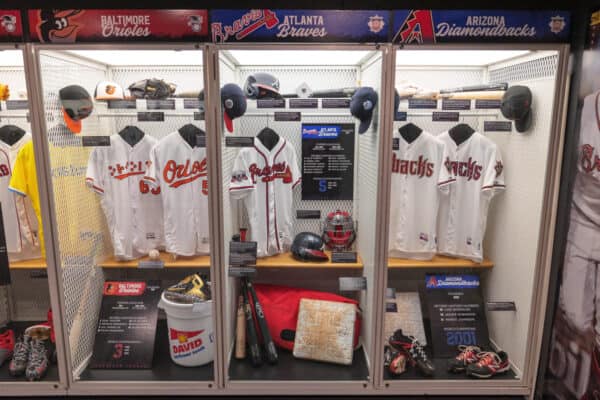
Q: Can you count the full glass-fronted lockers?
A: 3